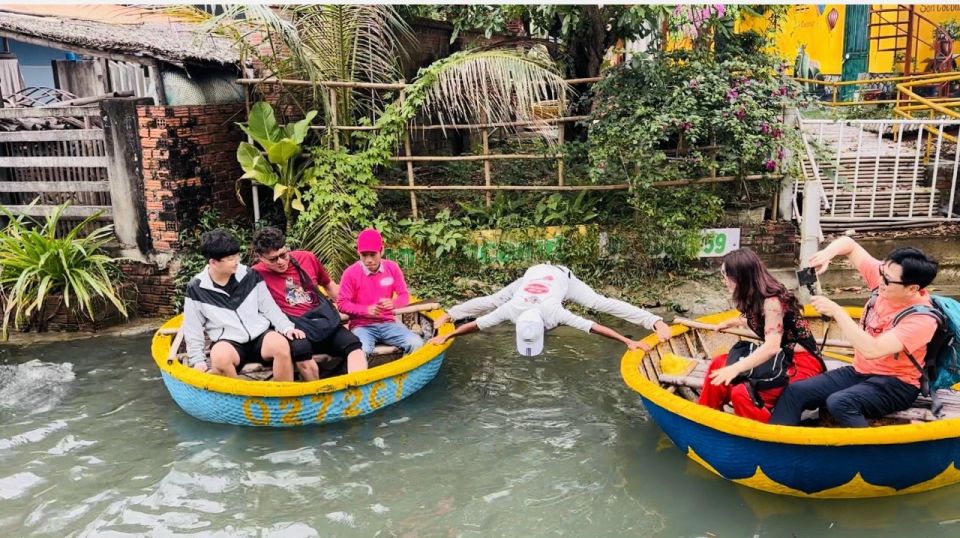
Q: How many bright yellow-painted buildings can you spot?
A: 1